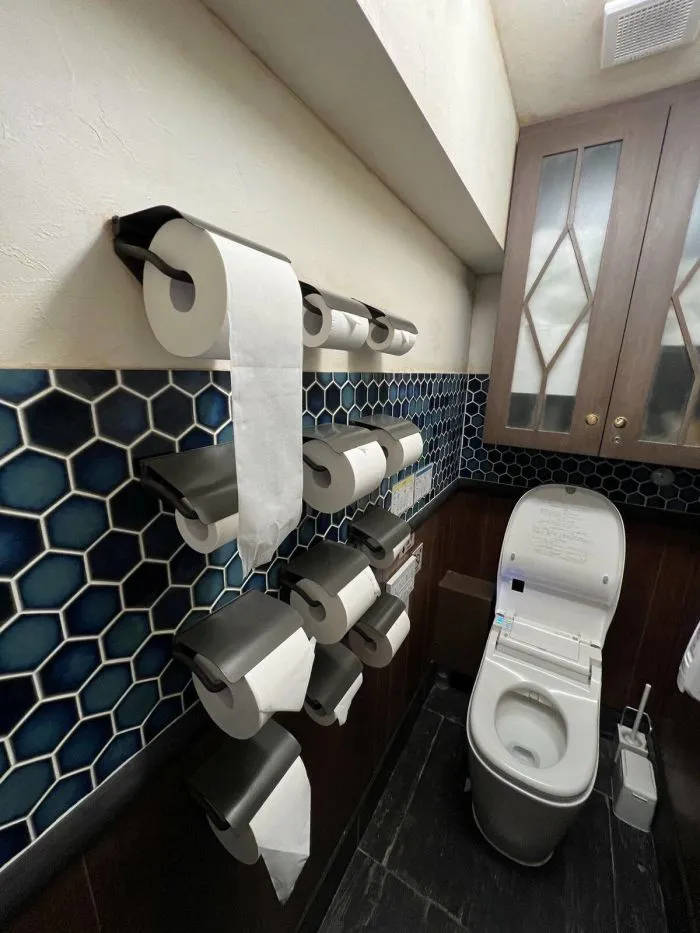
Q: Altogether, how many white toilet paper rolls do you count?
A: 12